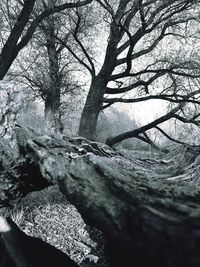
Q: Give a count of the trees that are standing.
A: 3